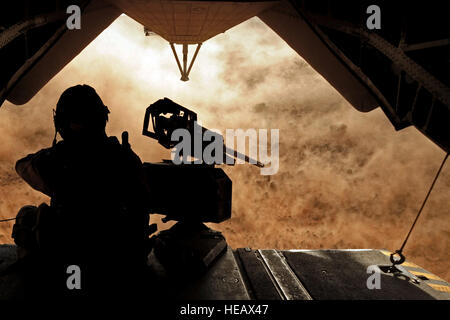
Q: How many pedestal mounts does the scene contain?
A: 1